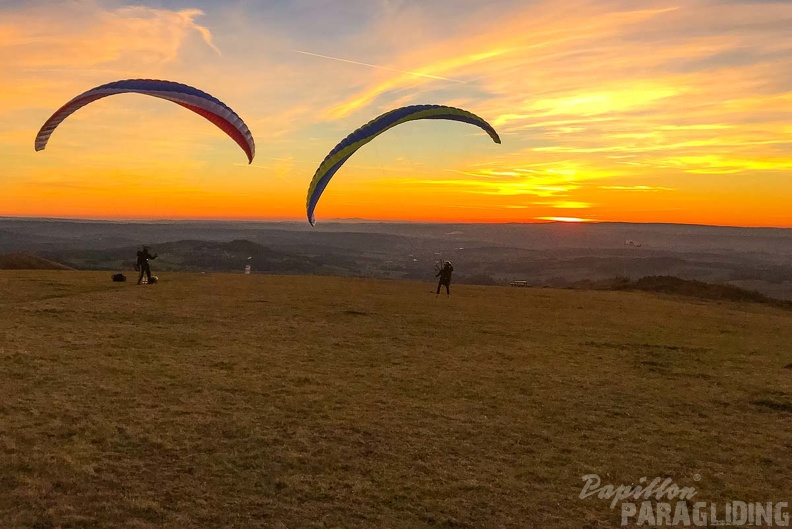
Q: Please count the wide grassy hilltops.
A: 1